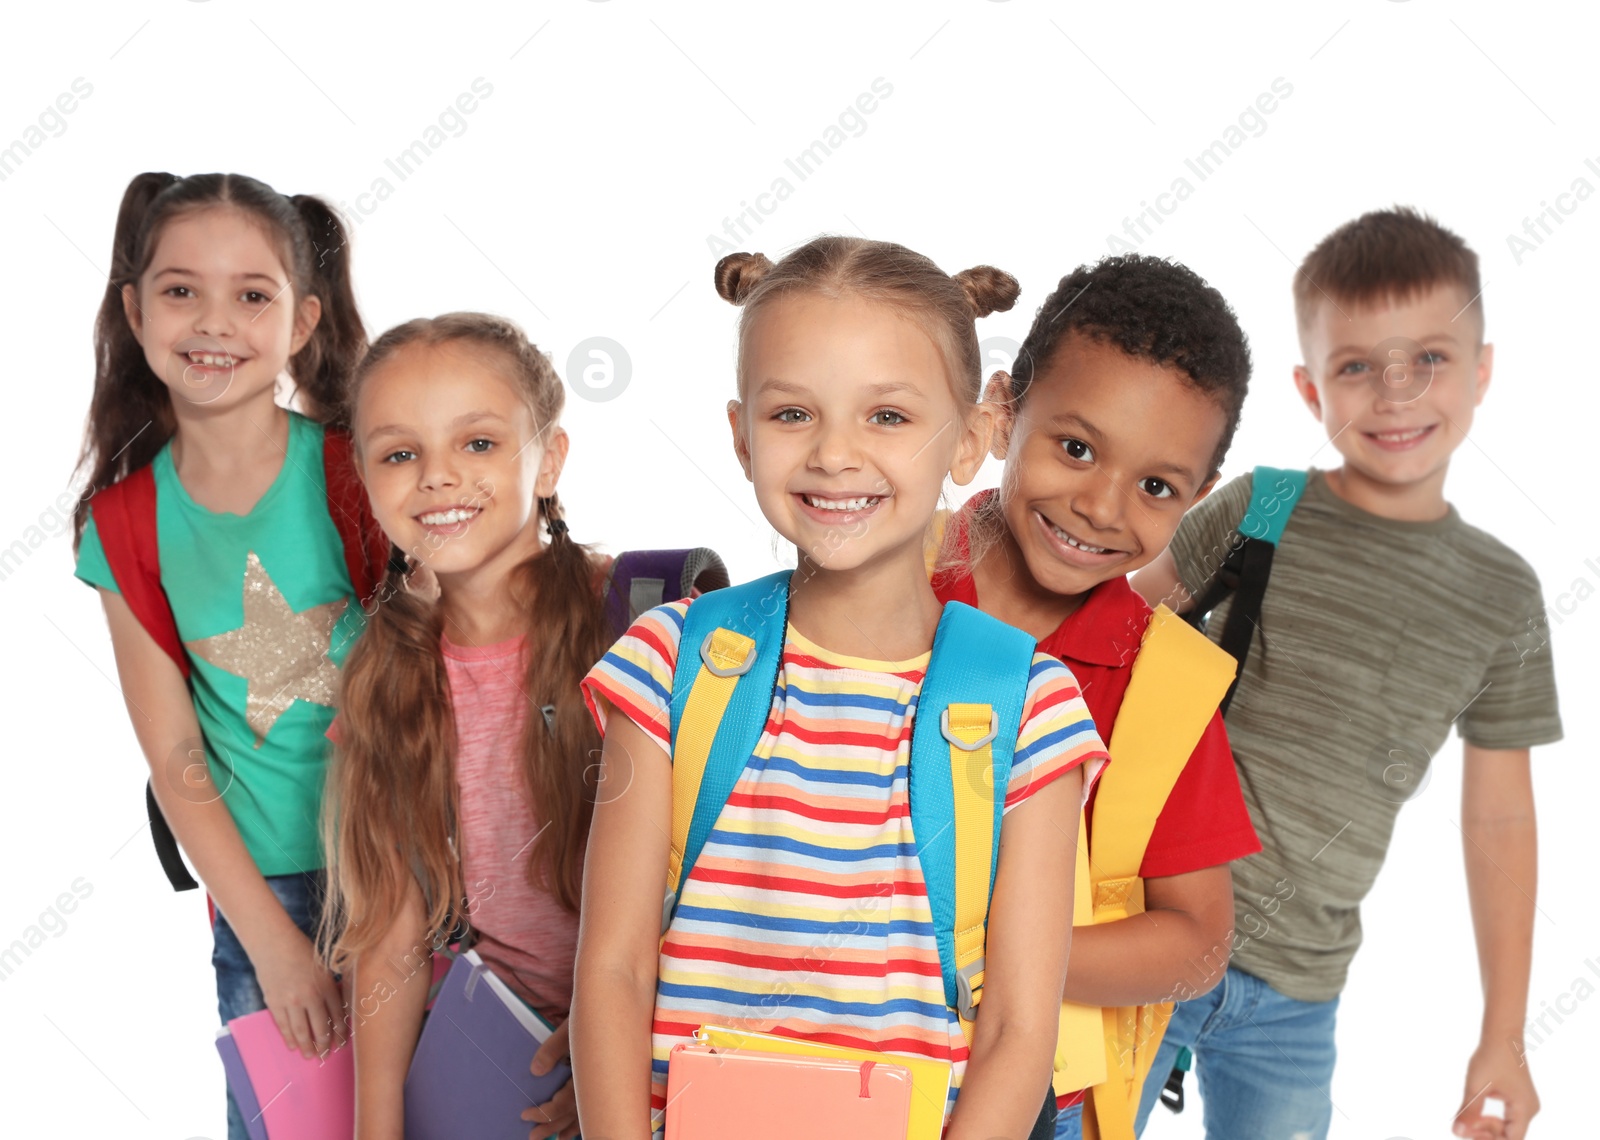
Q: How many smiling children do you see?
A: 5